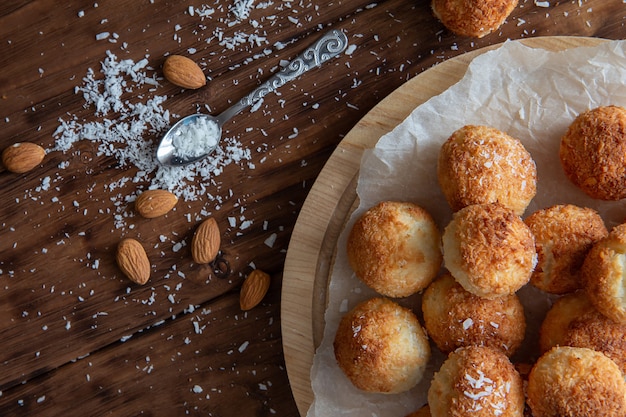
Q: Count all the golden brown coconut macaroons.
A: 12